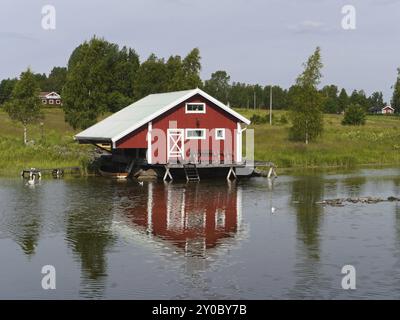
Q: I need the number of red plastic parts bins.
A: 0